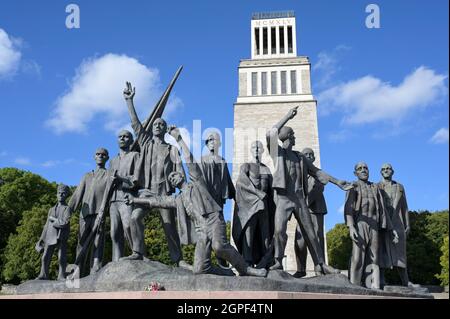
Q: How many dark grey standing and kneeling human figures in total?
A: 11